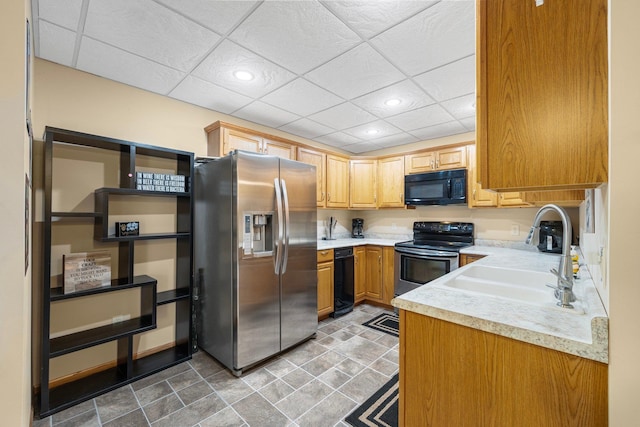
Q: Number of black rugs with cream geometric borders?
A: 2